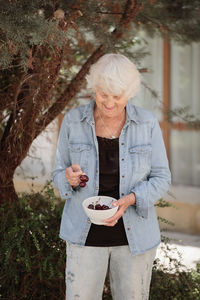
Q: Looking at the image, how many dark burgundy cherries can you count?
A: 5